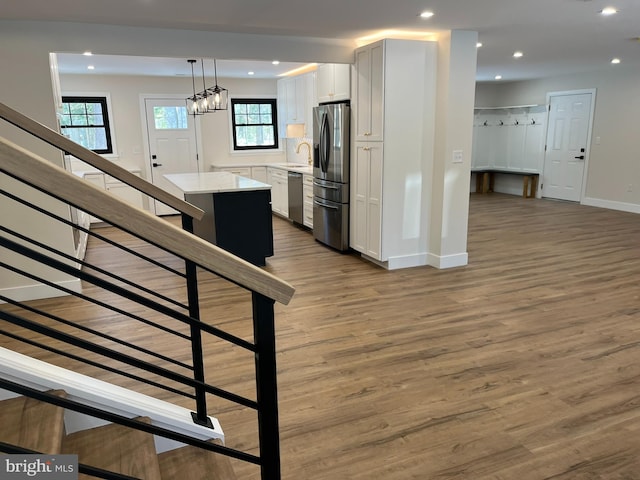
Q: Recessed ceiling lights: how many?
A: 10